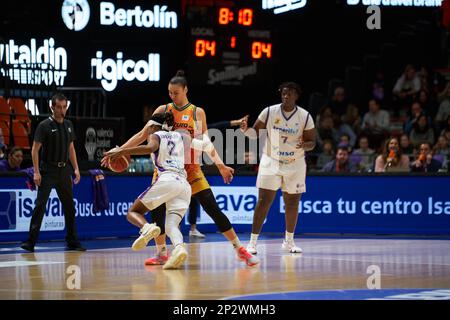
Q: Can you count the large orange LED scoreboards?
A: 1